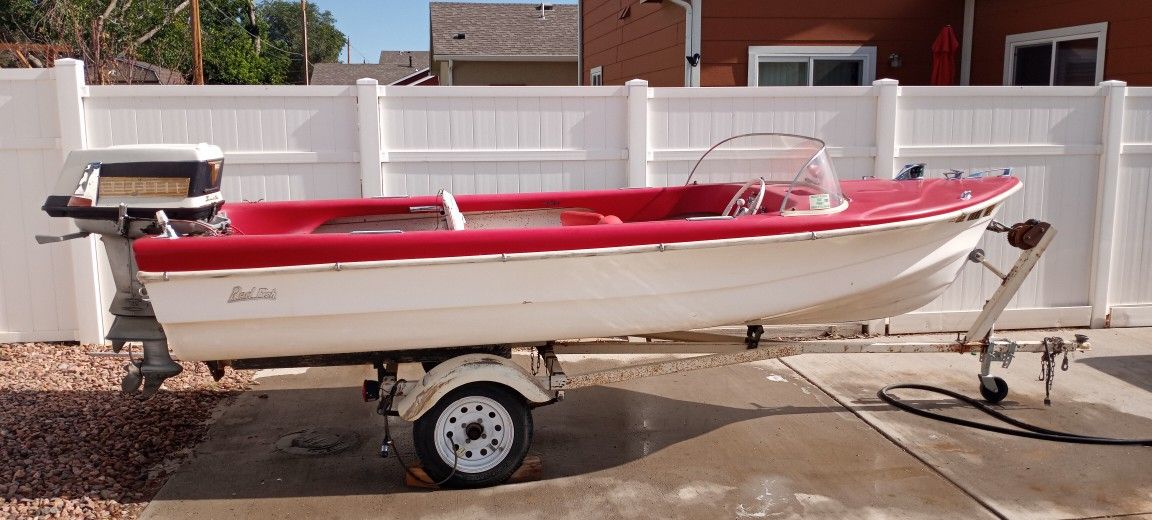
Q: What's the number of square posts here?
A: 5